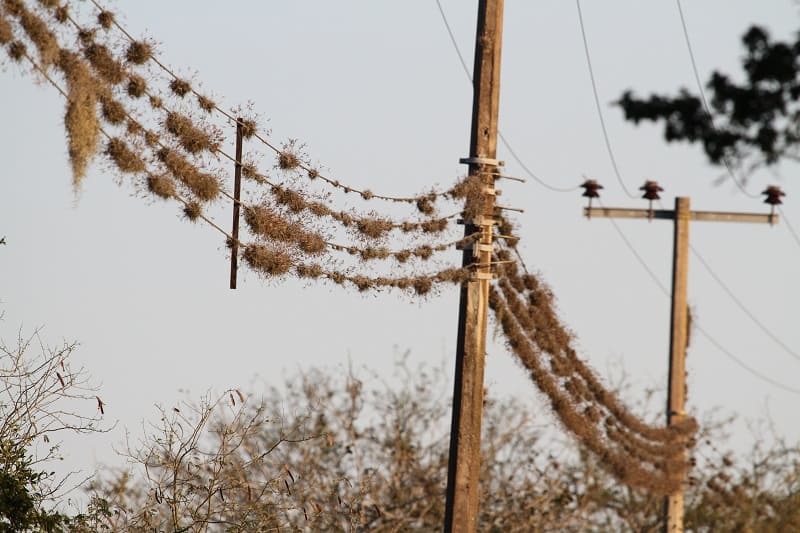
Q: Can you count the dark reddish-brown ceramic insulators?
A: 3